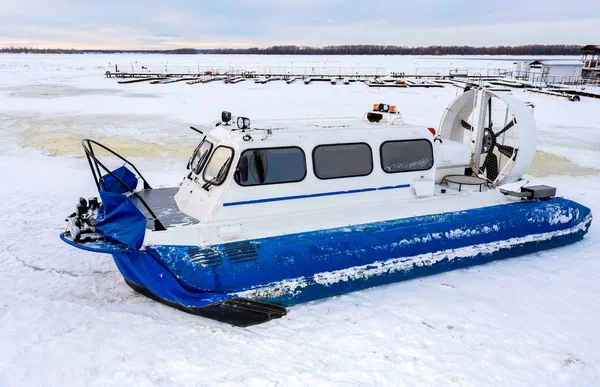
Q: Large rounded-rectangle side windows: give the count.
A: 3